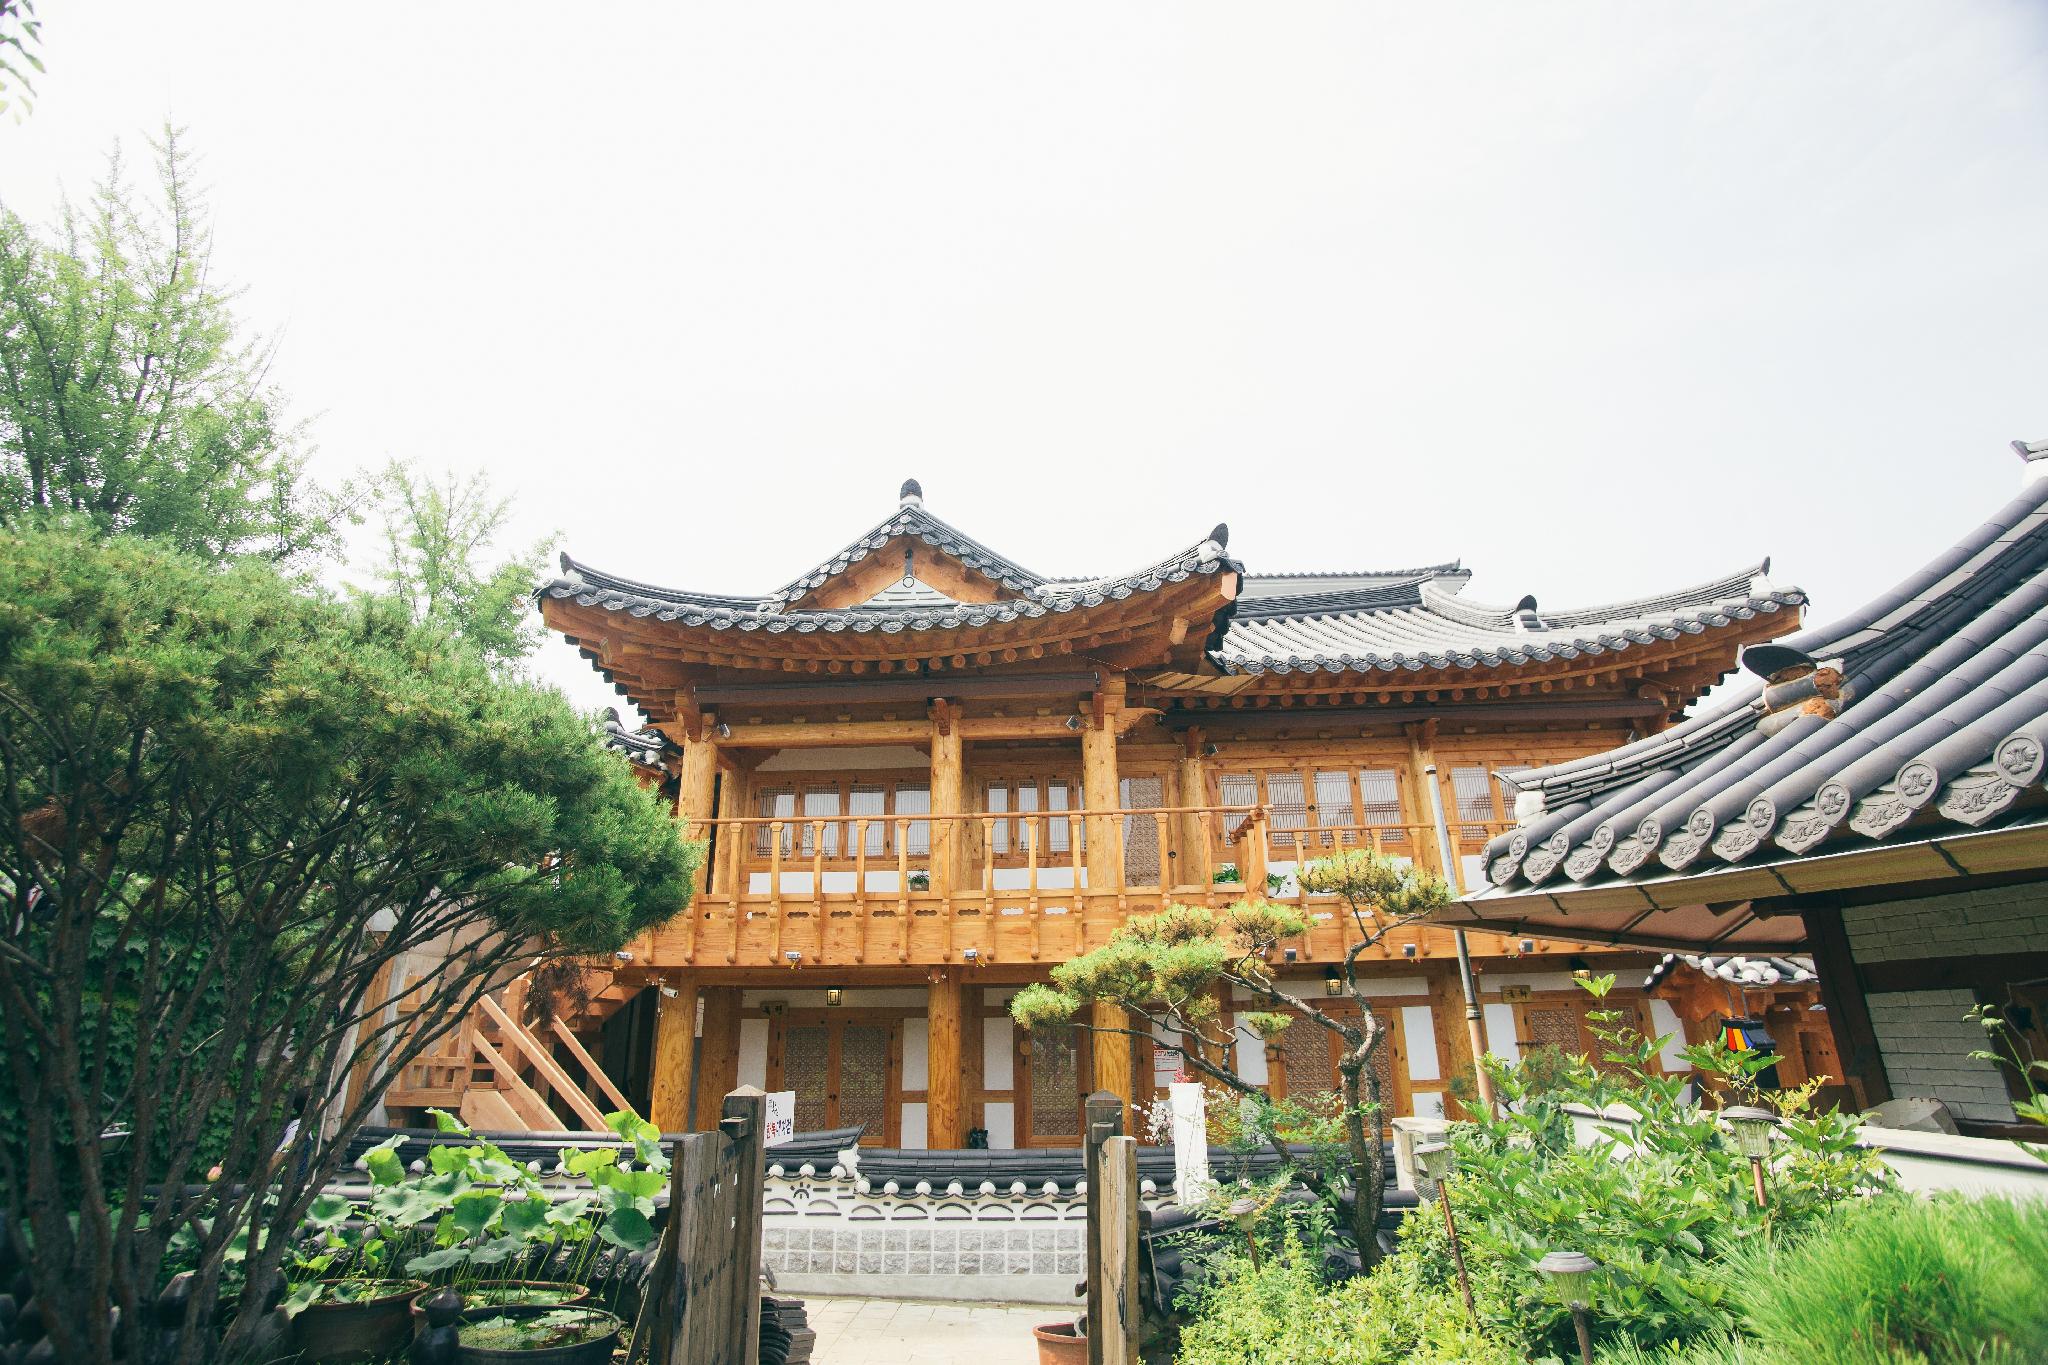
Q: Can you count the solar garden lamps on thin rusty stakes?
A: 4